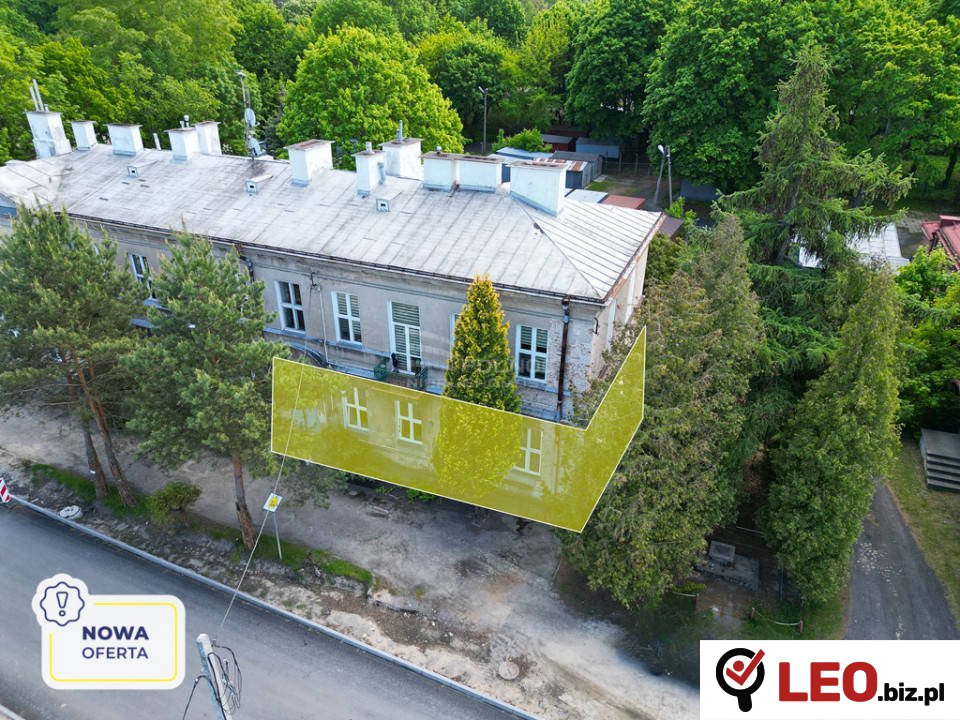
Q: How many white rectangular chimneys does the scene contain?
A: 11